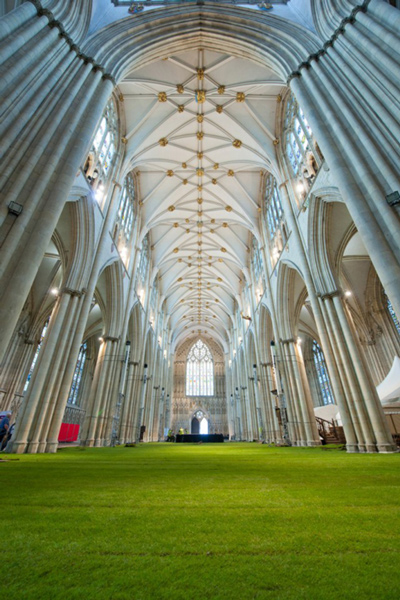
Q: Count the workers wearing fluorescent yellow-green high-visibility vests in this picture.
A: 3